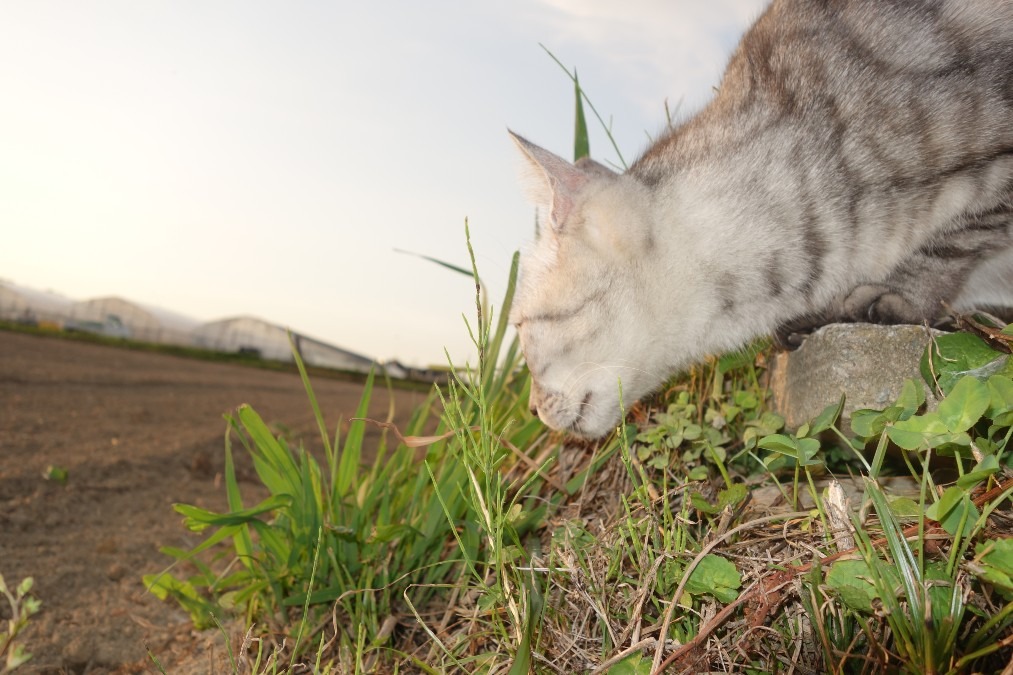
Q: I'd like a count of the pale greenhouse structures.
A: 3